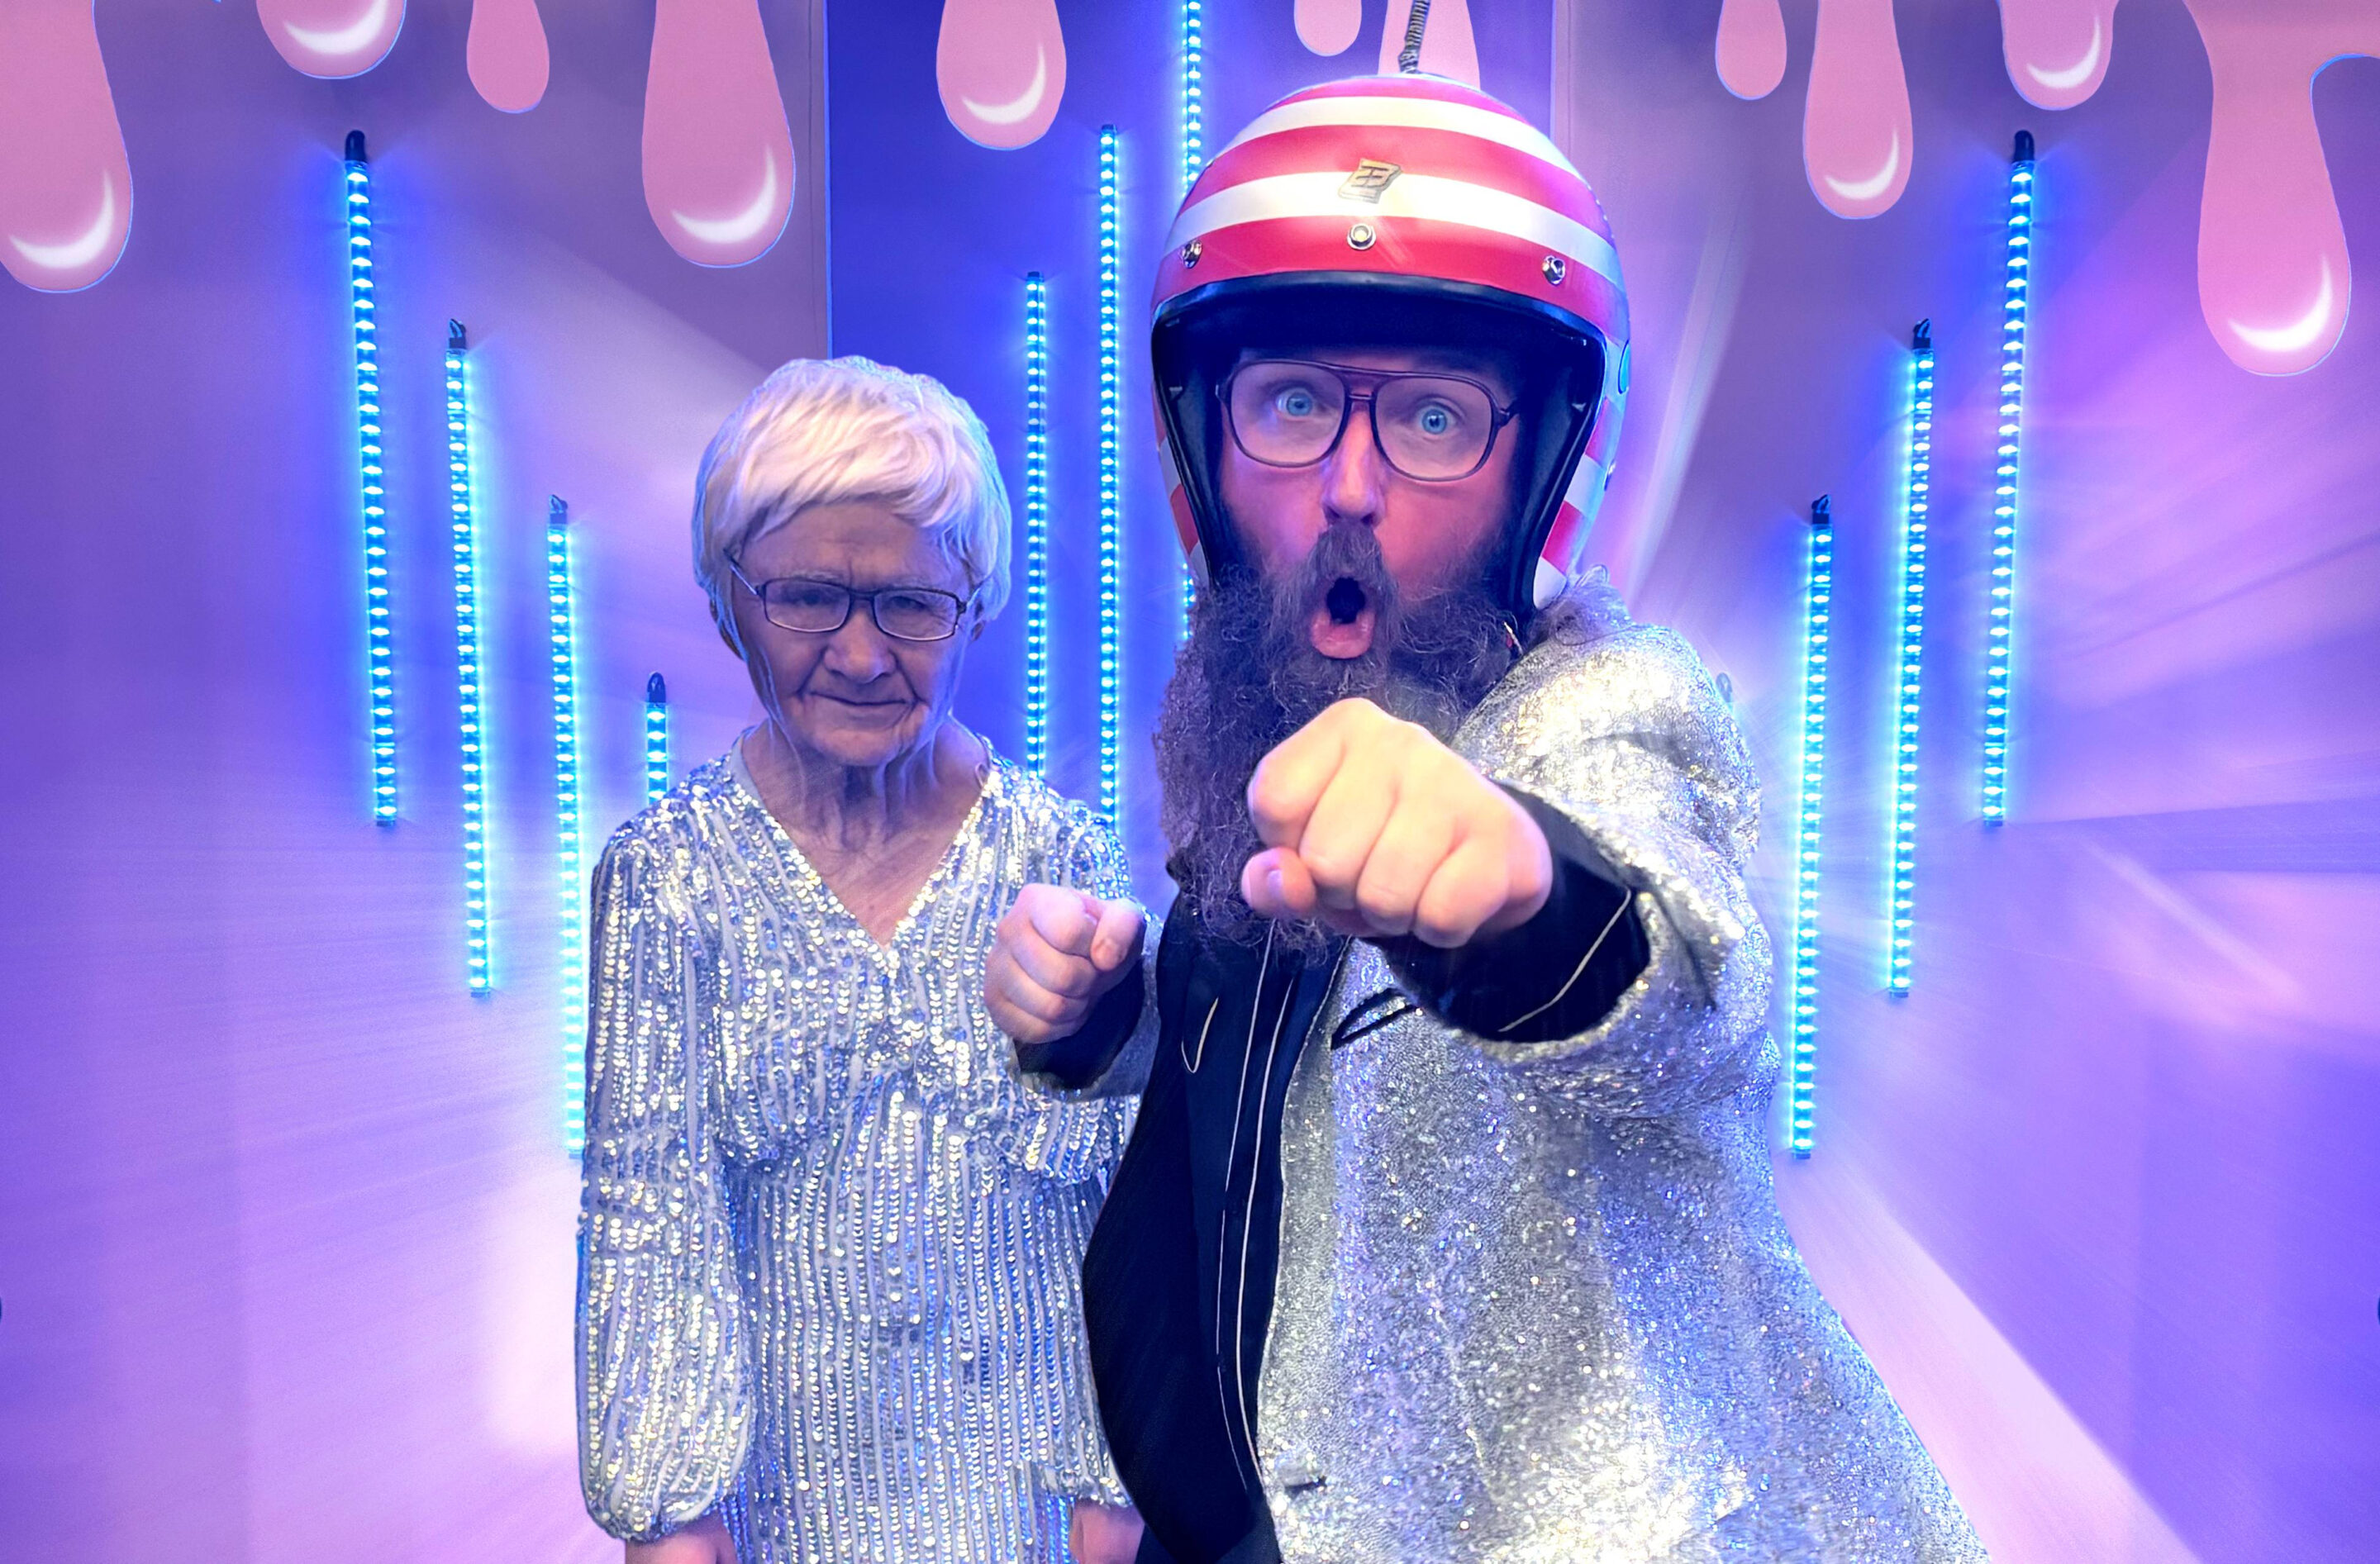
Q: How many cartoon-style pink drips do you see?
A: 11